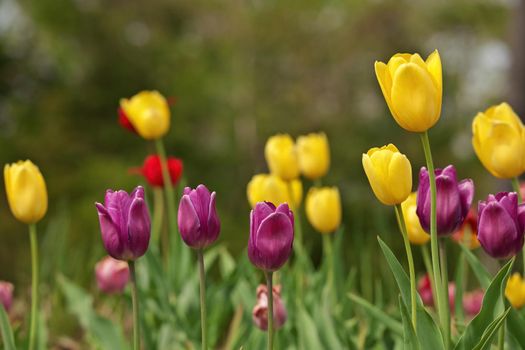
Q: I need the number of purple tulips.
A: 5